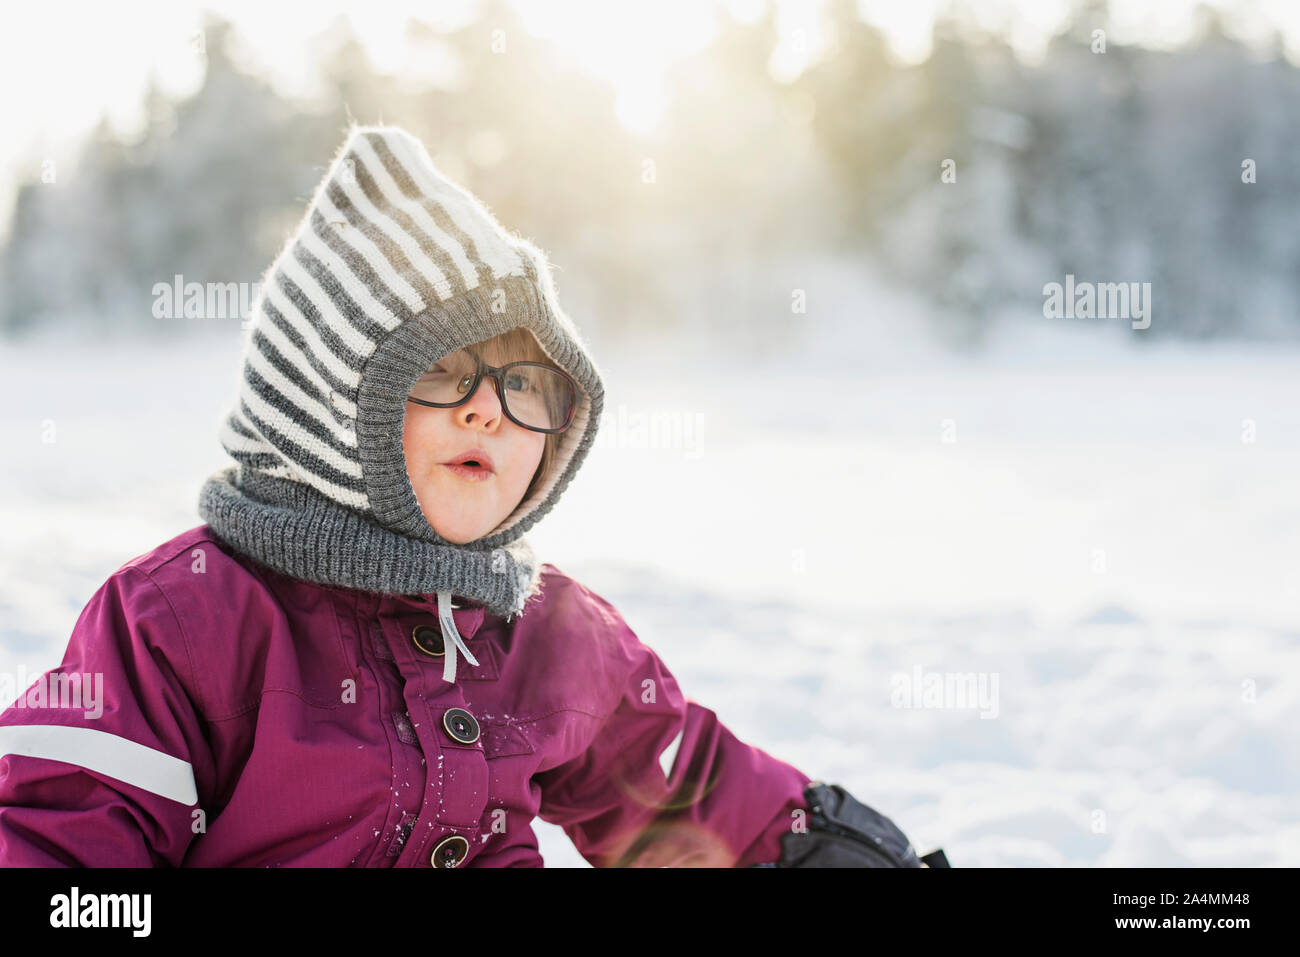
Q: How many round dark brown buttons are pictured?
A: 3